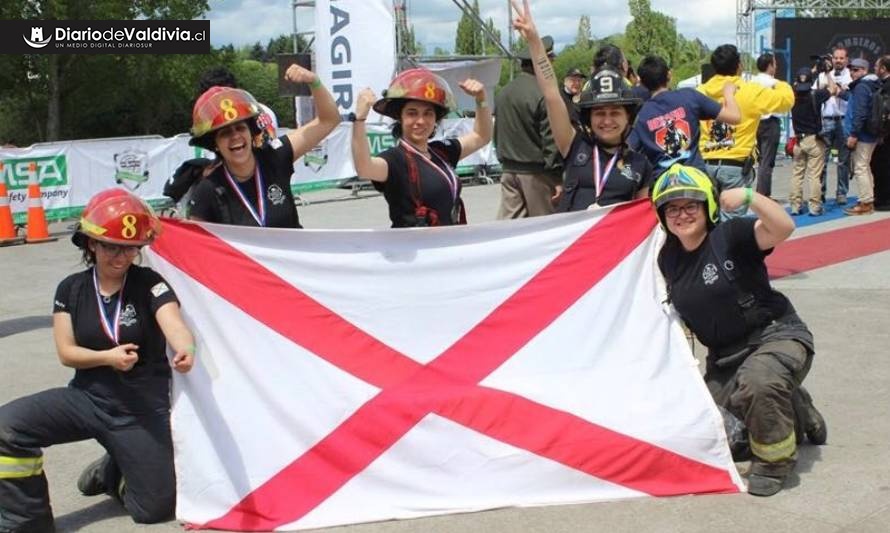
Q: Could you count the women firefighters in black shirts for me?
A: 5